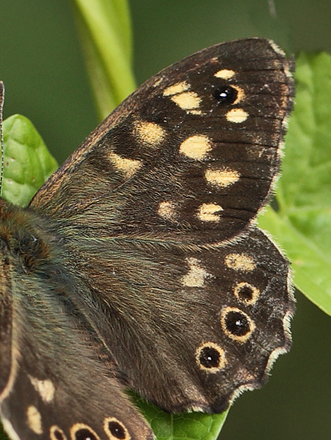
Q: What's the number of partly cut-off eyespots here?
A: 3